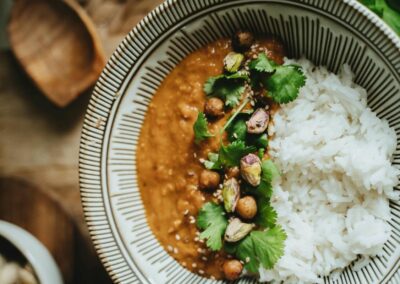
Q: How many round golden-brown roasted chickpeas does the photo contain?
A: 6